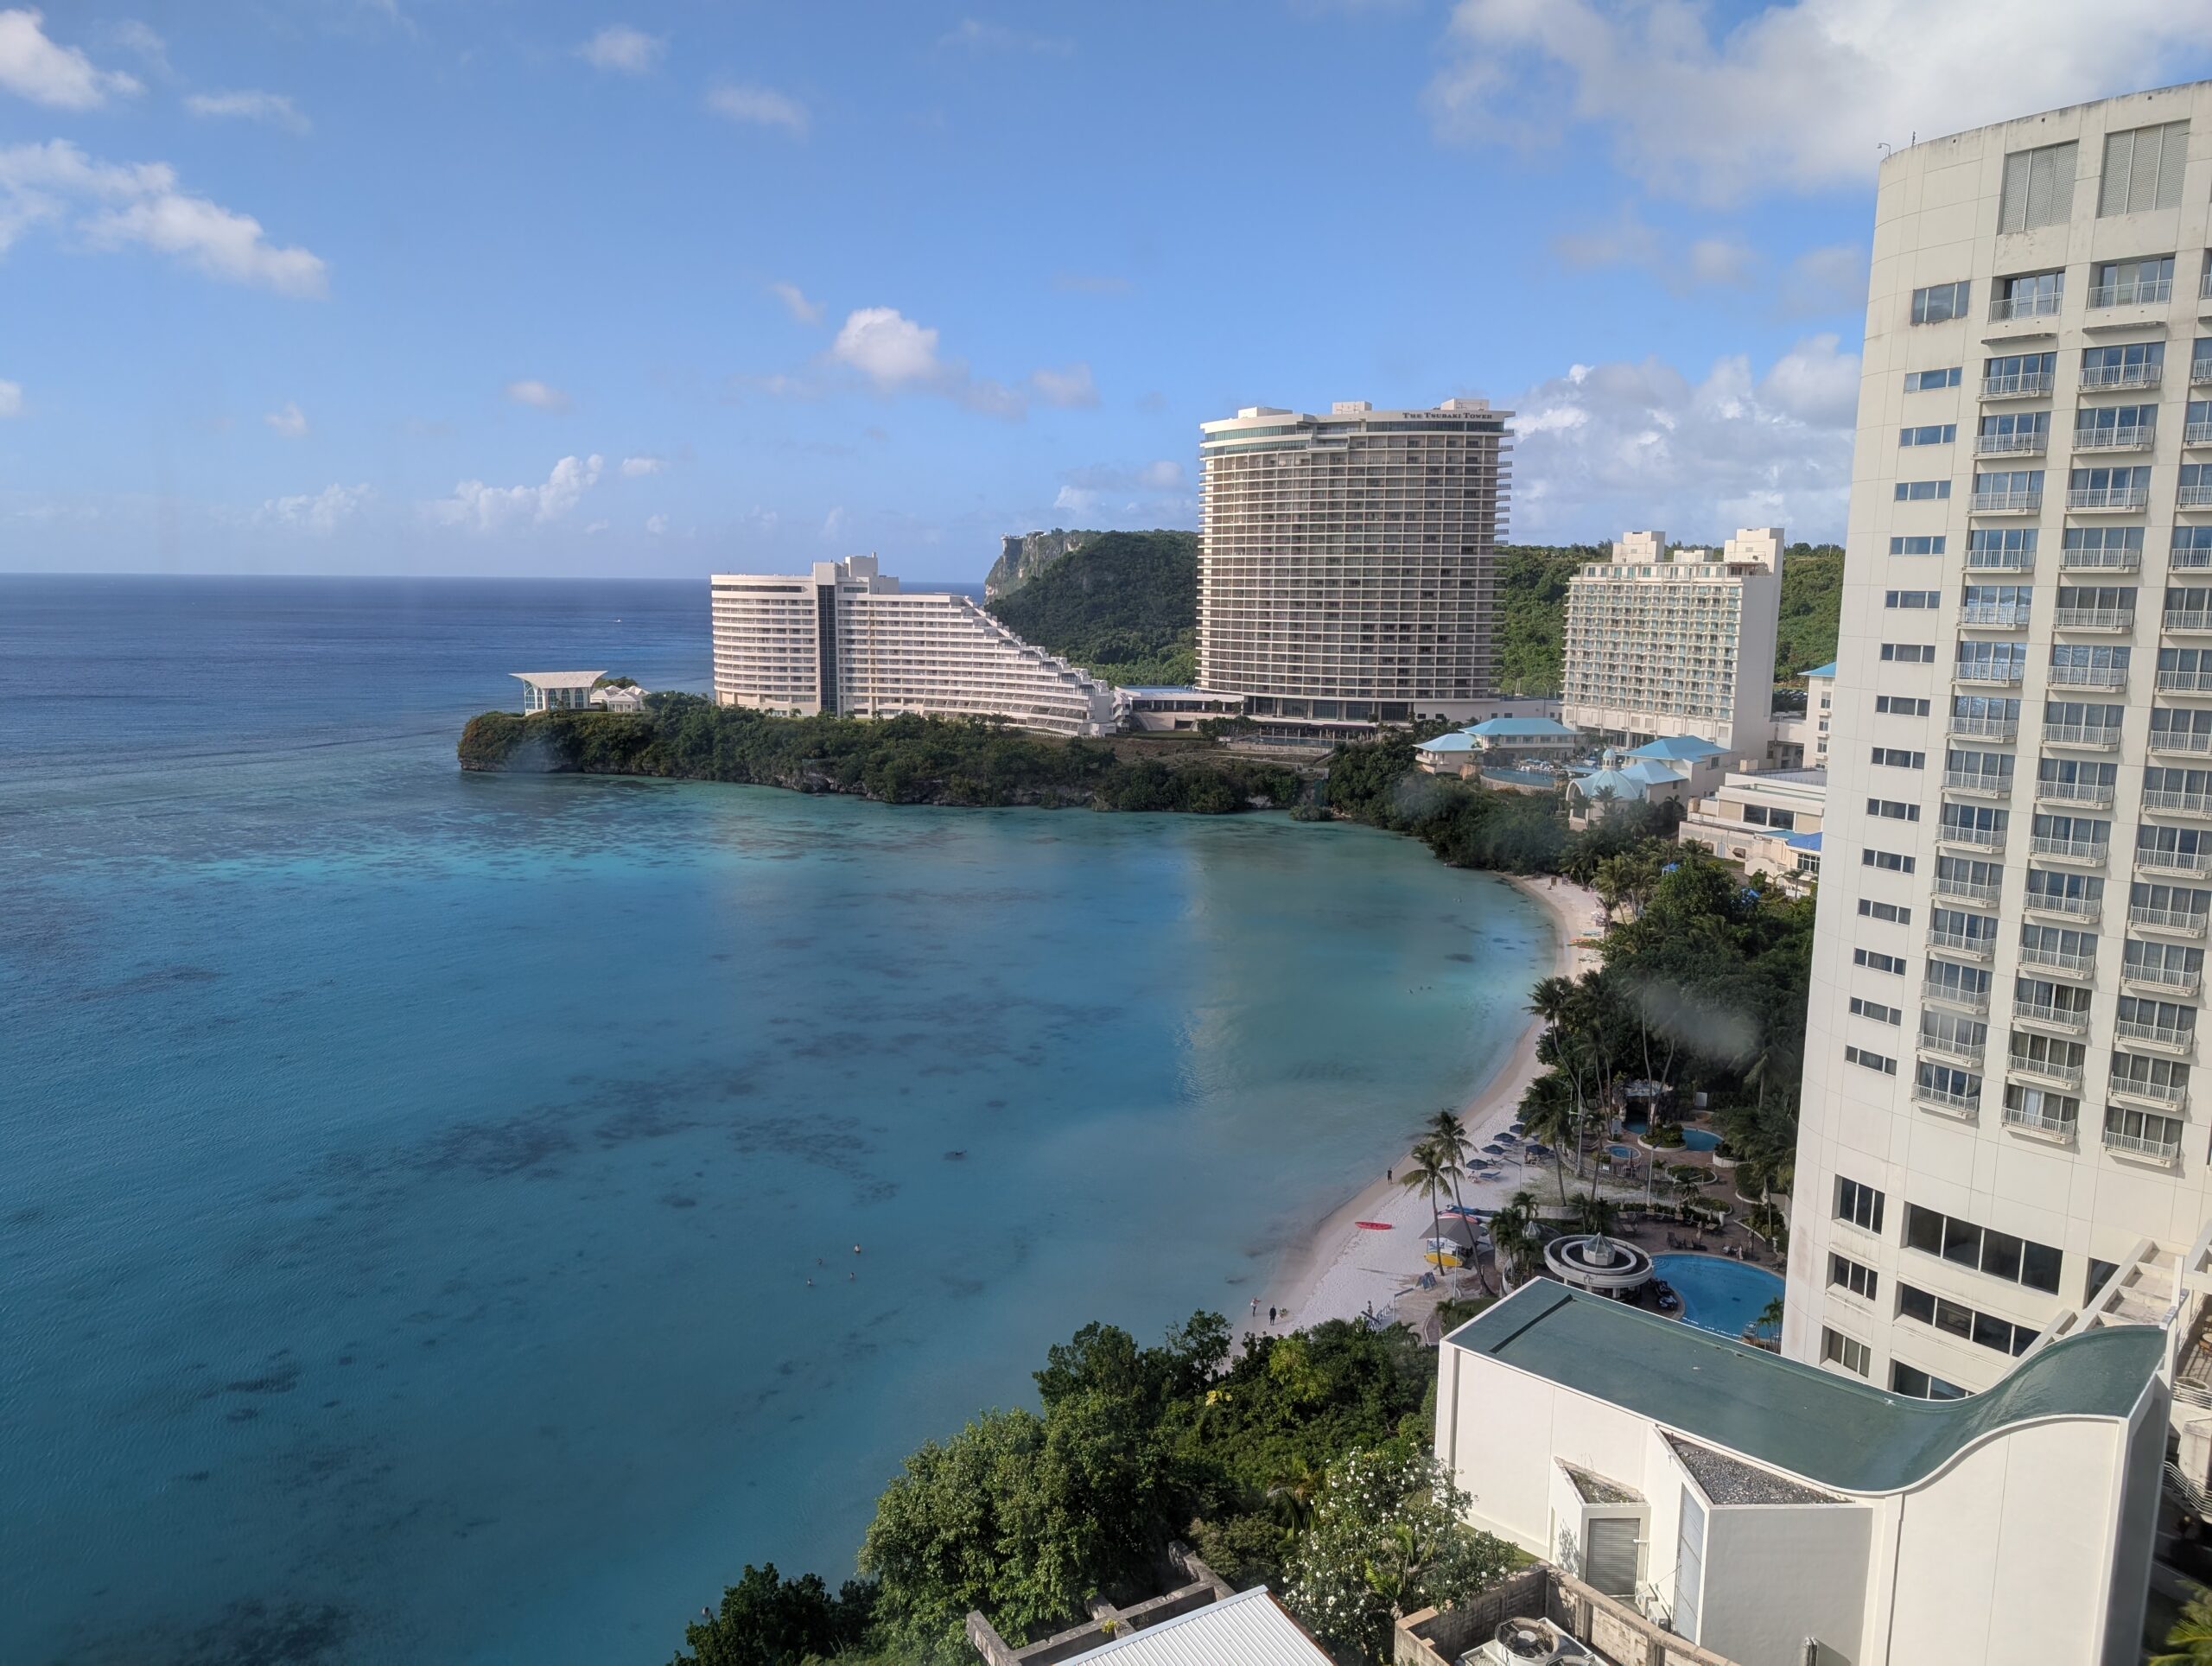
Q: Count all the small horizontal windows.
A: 14